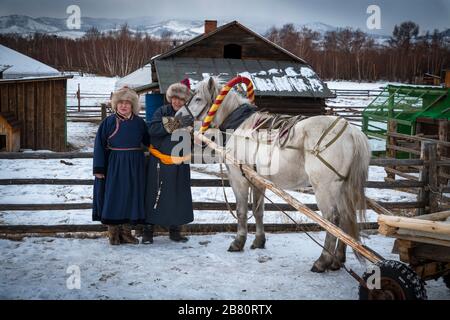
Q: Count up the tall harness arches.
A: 1